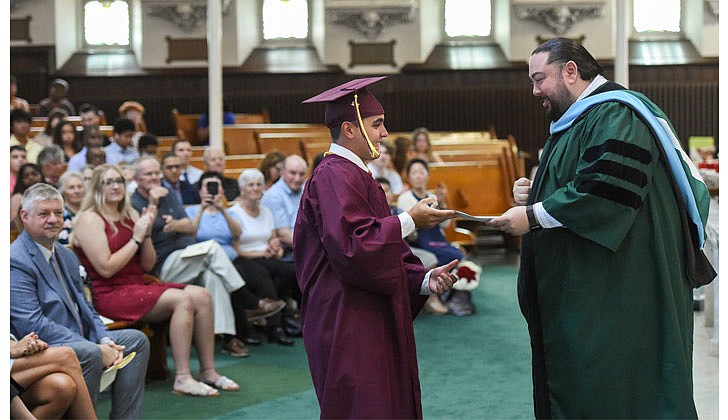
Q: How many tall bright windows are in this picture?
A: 4